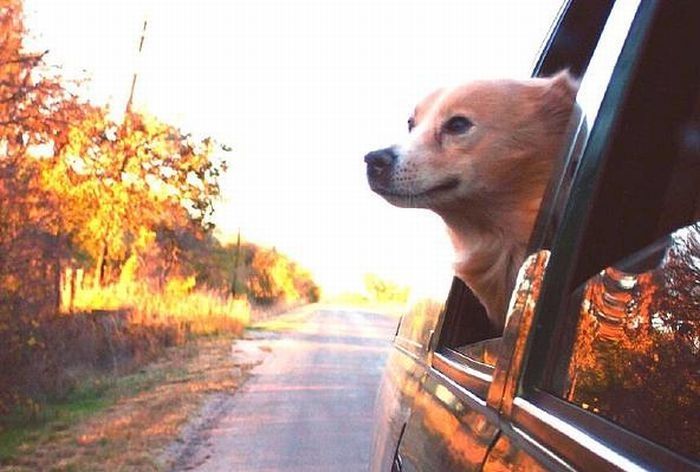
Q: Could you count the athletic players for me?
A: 0